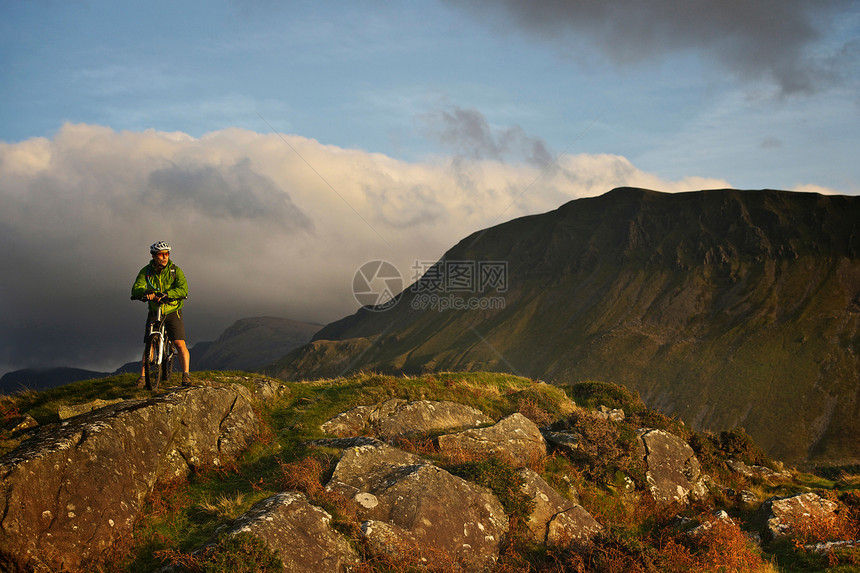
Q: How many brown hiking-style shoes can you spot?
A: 2